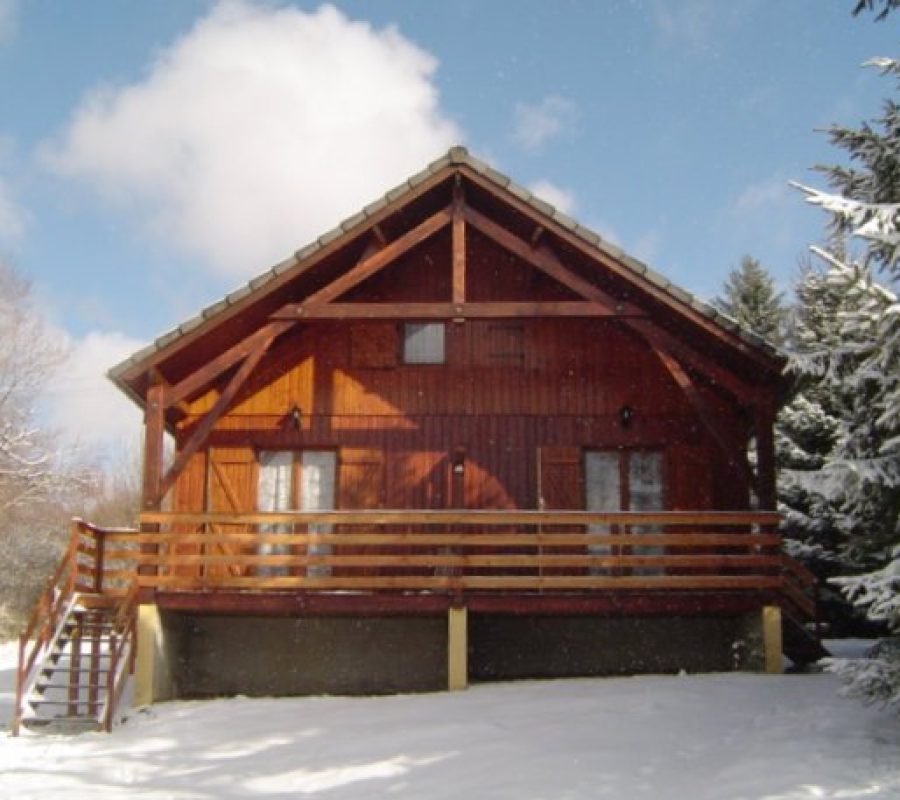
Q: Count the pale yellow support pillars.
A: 3